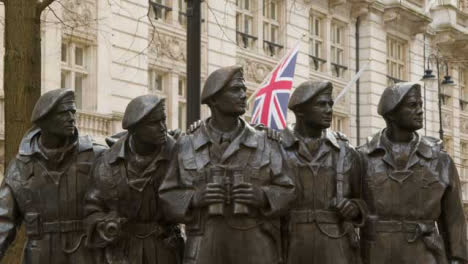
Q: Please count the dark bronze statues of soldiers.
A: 5